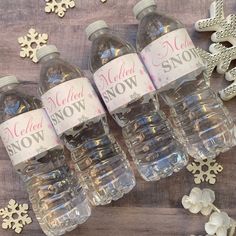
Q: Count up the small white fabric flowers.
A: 2